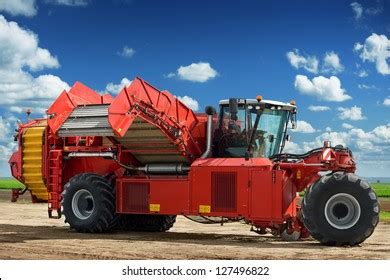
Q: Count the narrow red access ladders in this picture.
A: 1